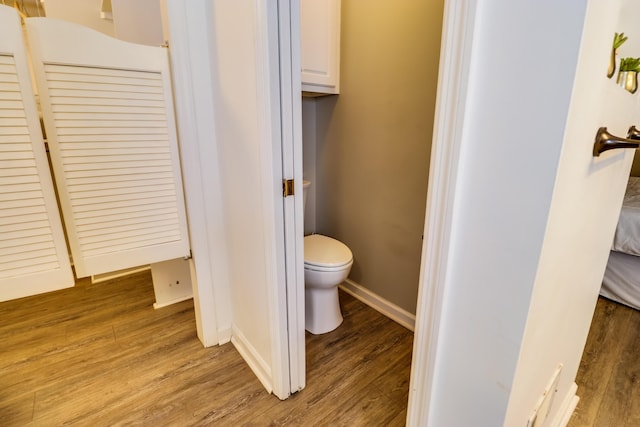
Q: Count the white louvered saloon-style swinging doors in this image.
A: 2